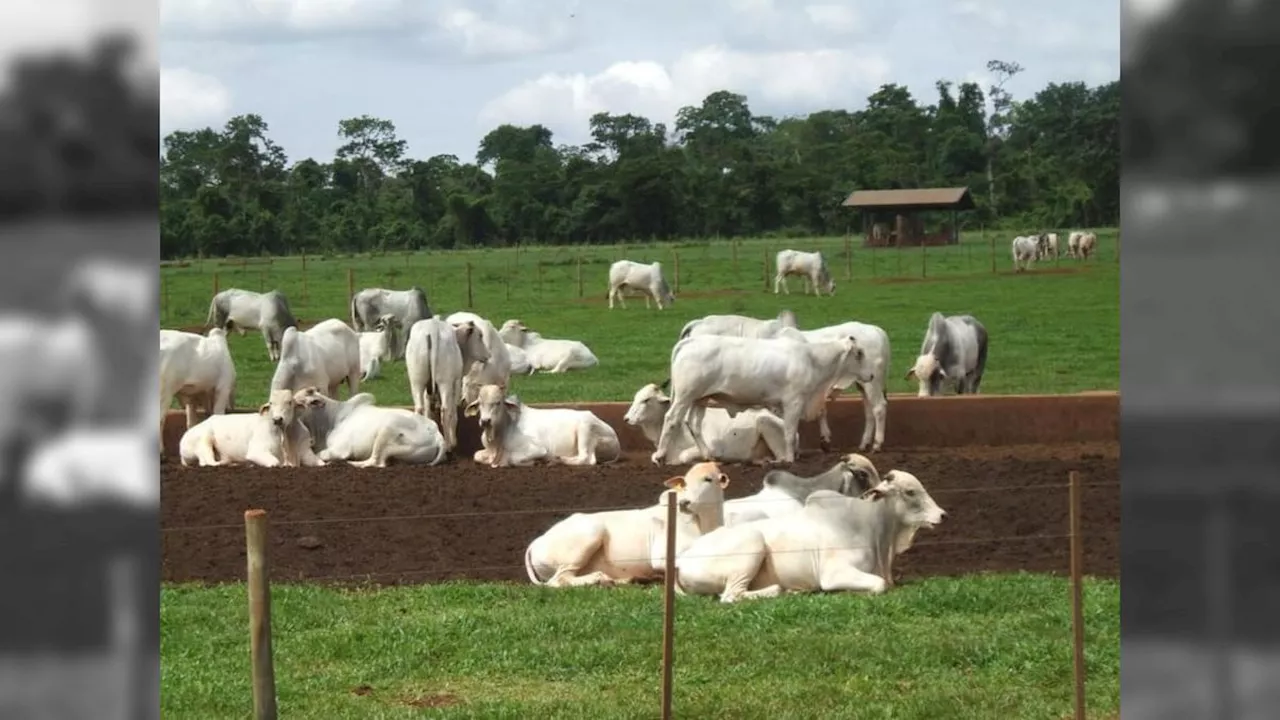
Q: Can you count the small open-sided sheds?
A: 1